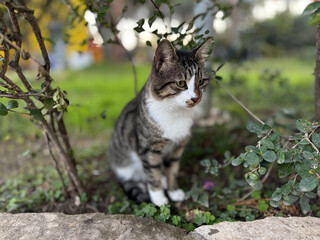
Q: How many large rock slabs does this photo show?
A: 2